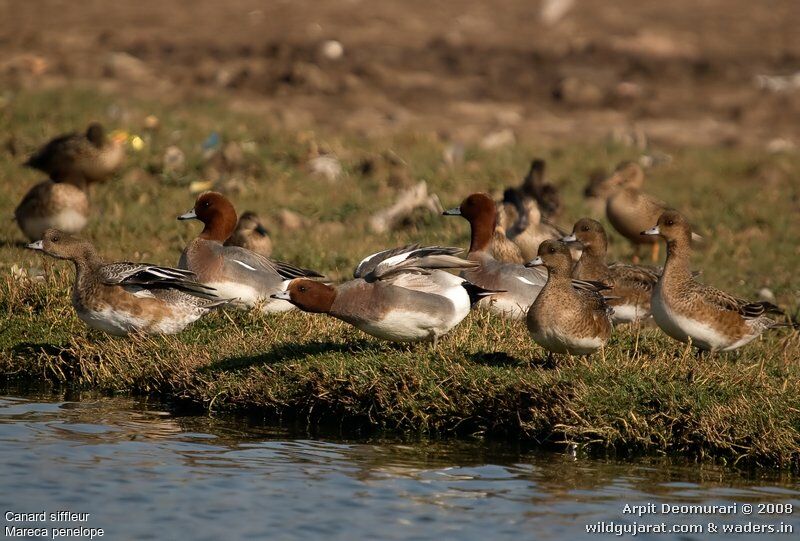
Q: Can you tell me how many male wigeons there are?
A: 3